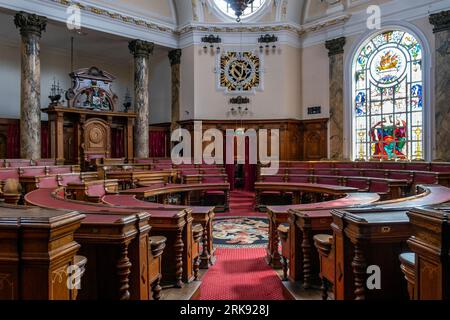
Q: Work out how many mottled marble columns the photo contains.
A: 5